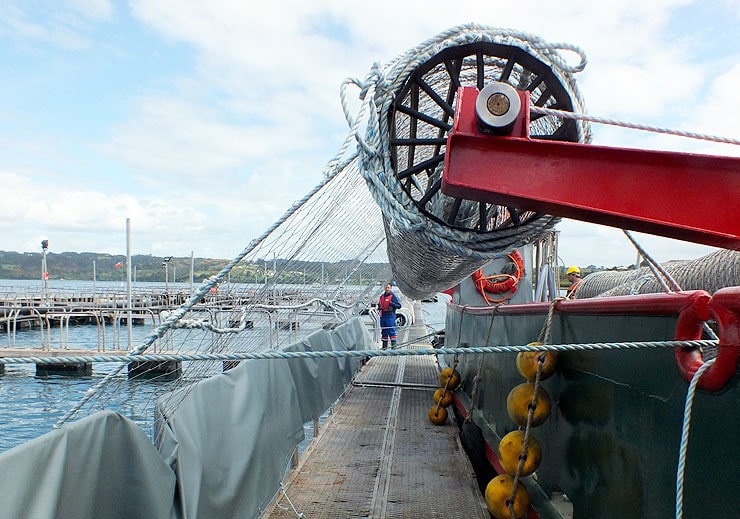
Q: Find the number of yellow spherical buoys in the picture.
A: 7